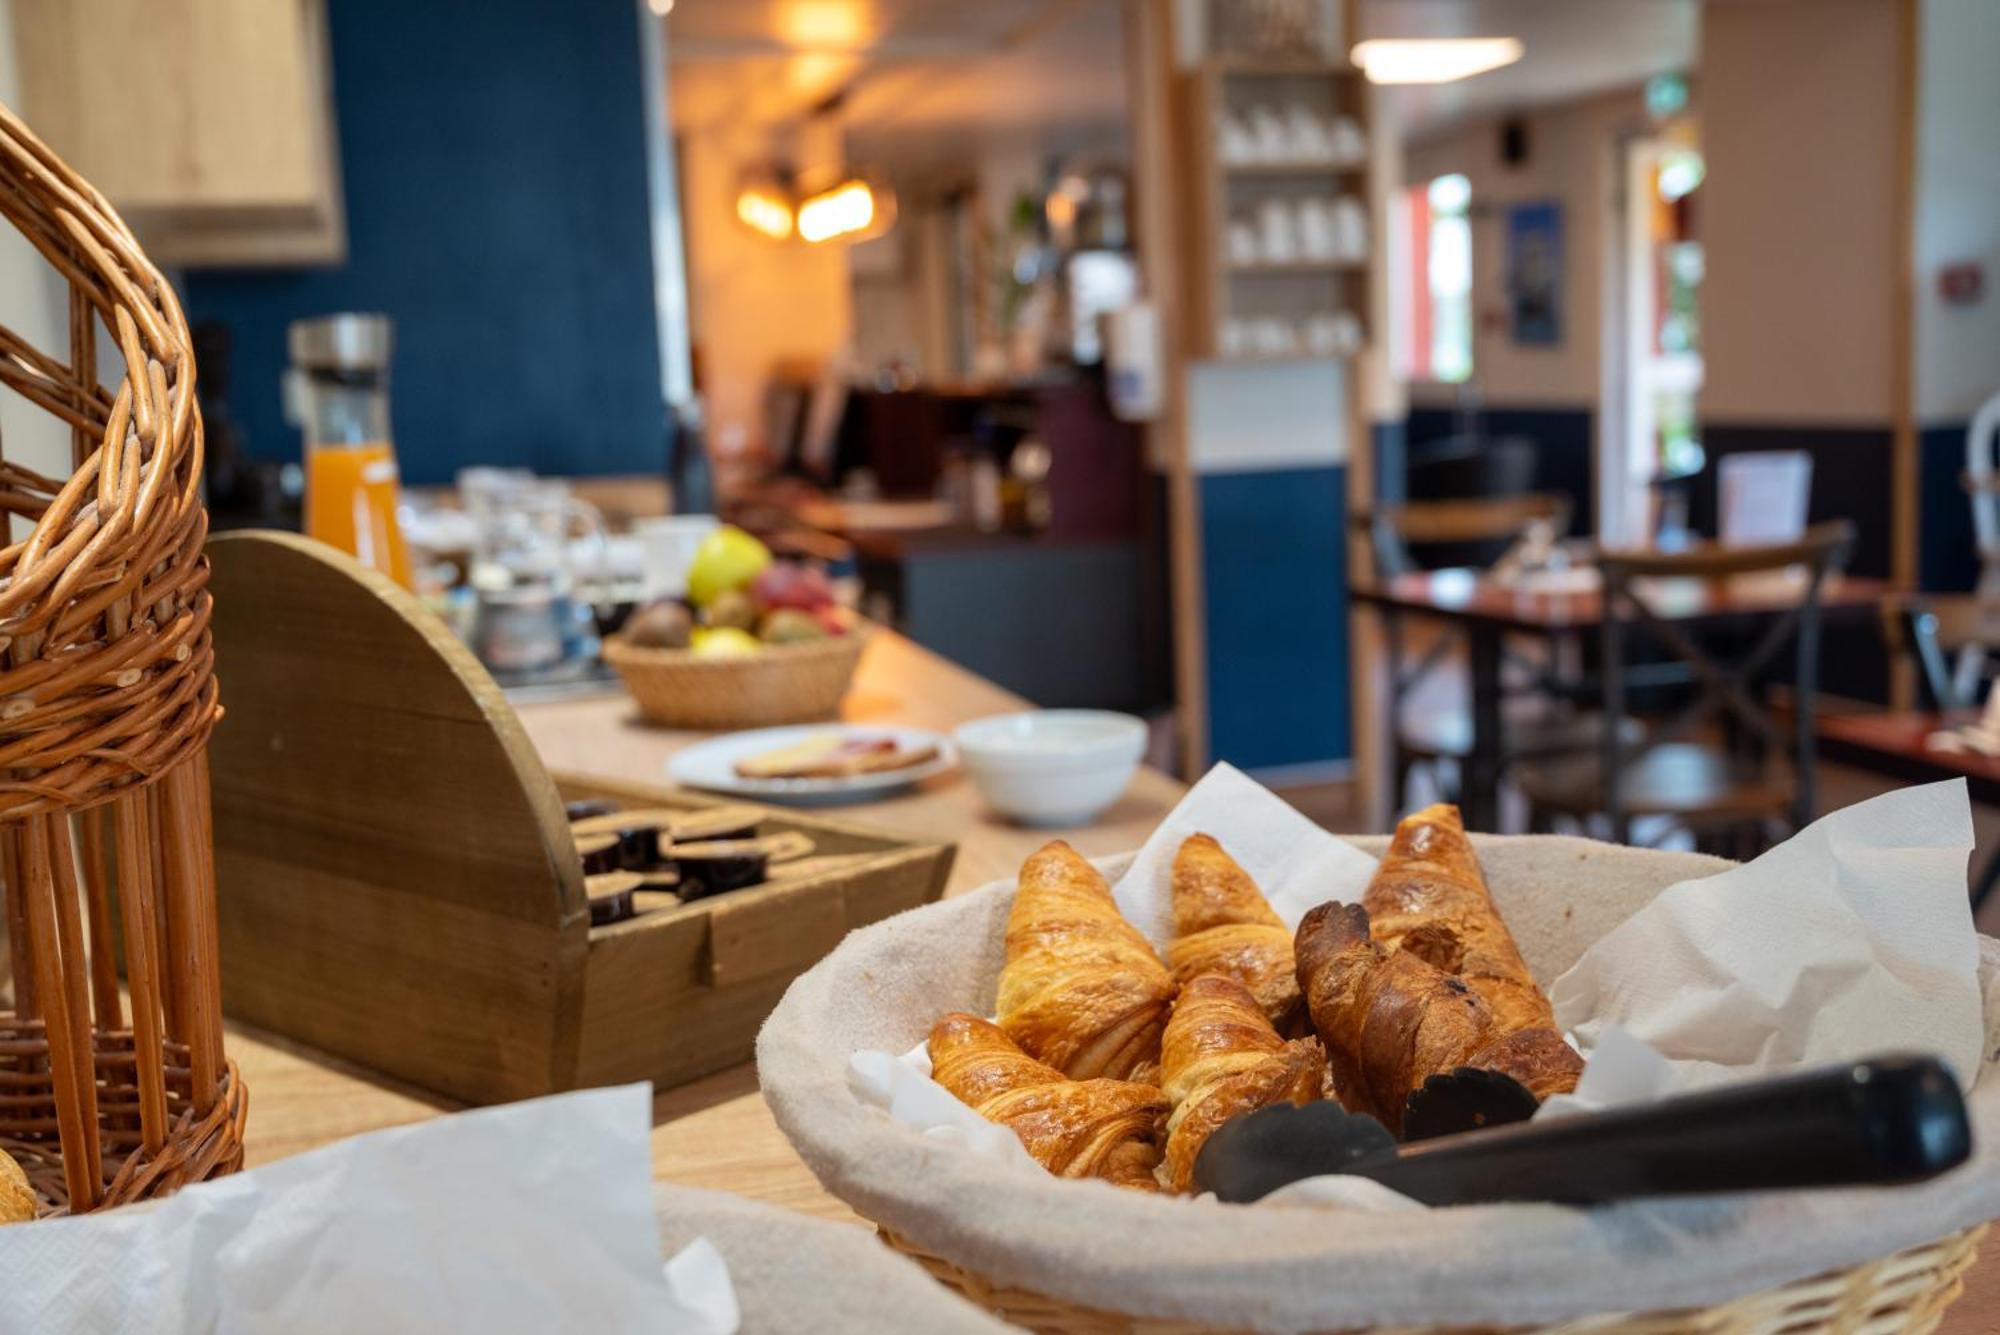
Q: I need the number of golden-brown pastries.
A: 6